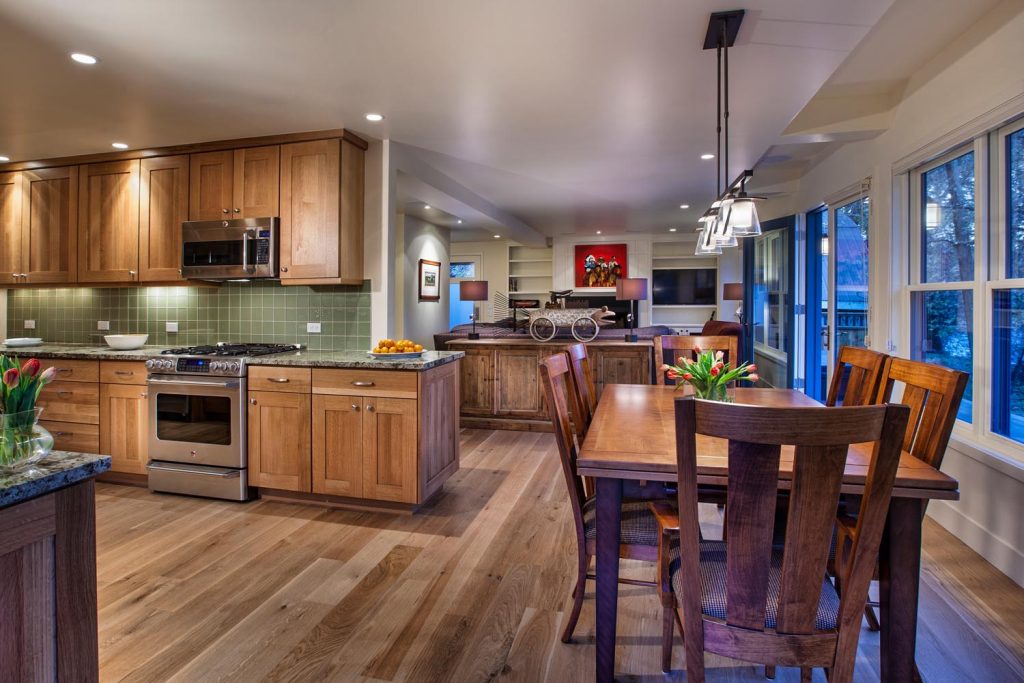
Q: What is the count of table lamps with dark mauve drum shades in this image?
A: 3